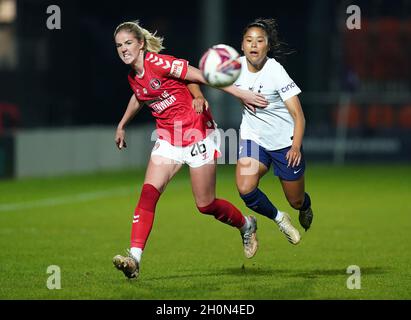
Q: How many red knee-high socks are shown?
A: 2